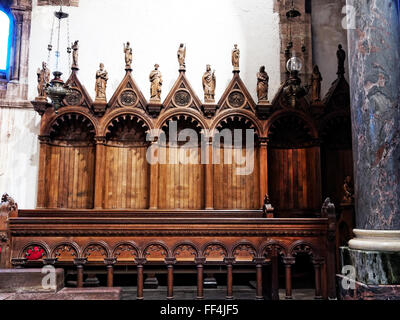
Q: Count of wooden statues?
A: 11